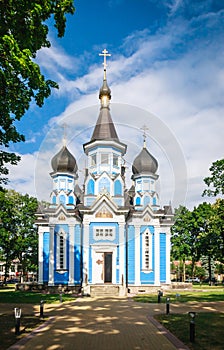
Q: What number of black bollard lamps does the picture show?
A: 6